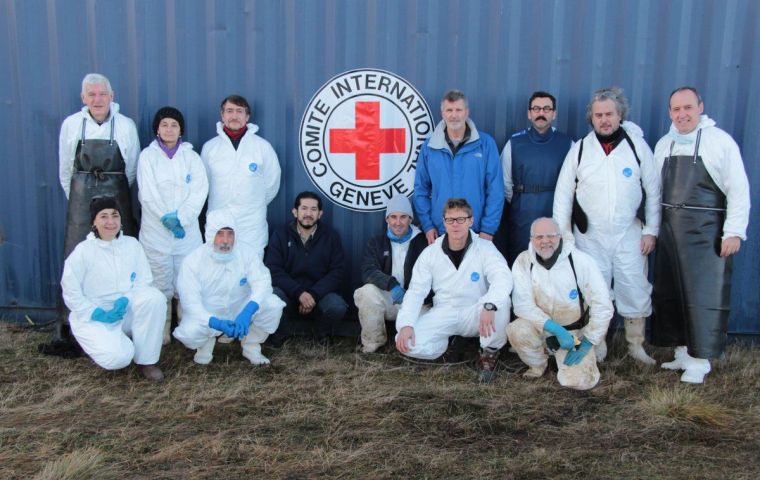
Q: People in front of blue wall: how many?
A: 13